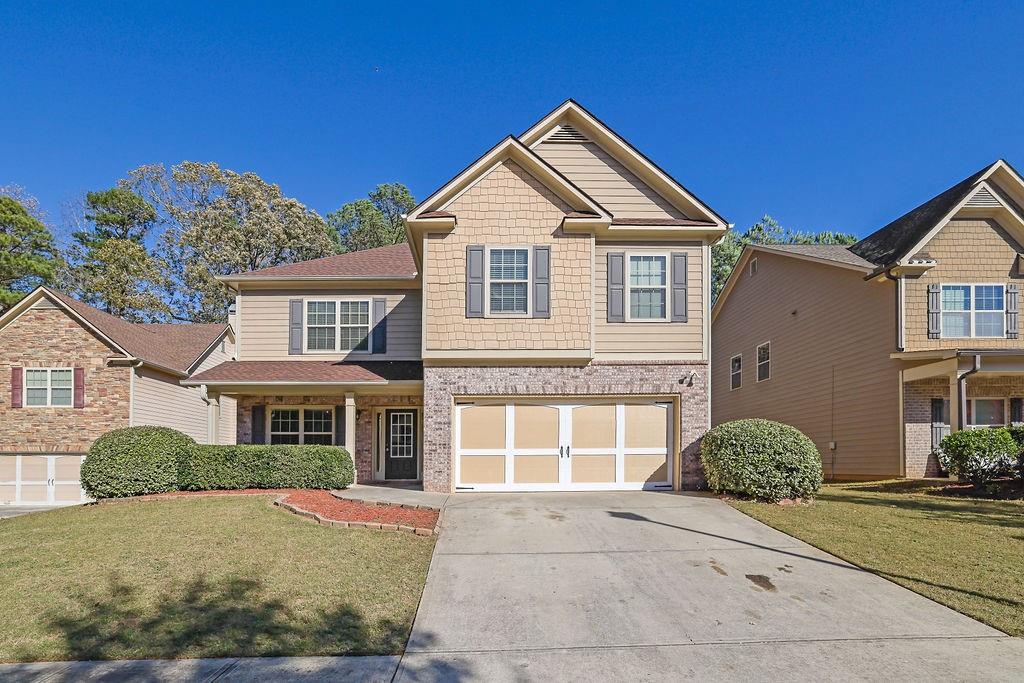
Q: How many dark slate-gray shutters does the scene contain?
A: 12